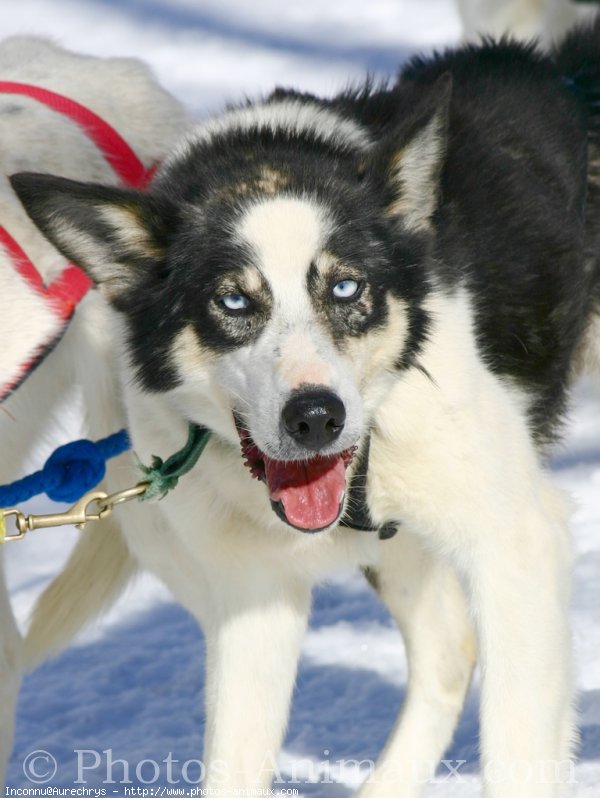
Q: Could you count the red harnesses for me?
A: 1